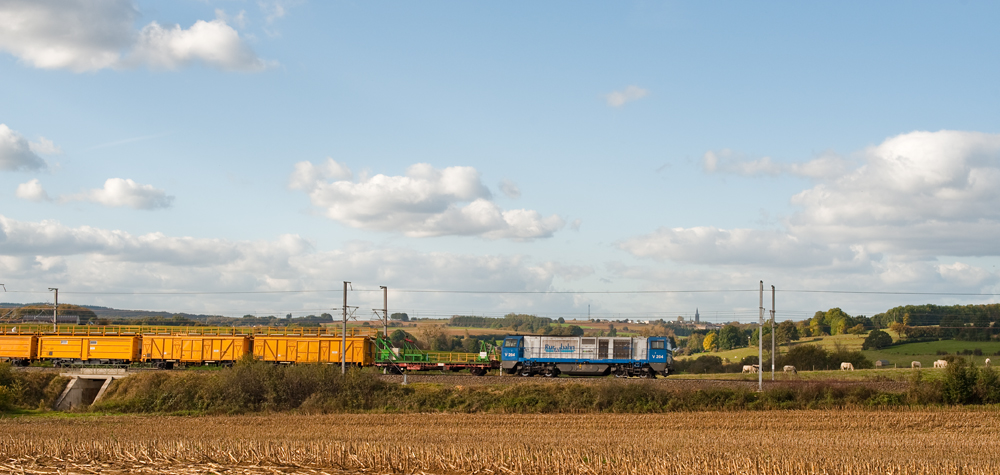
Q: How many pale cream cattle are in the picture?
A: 8